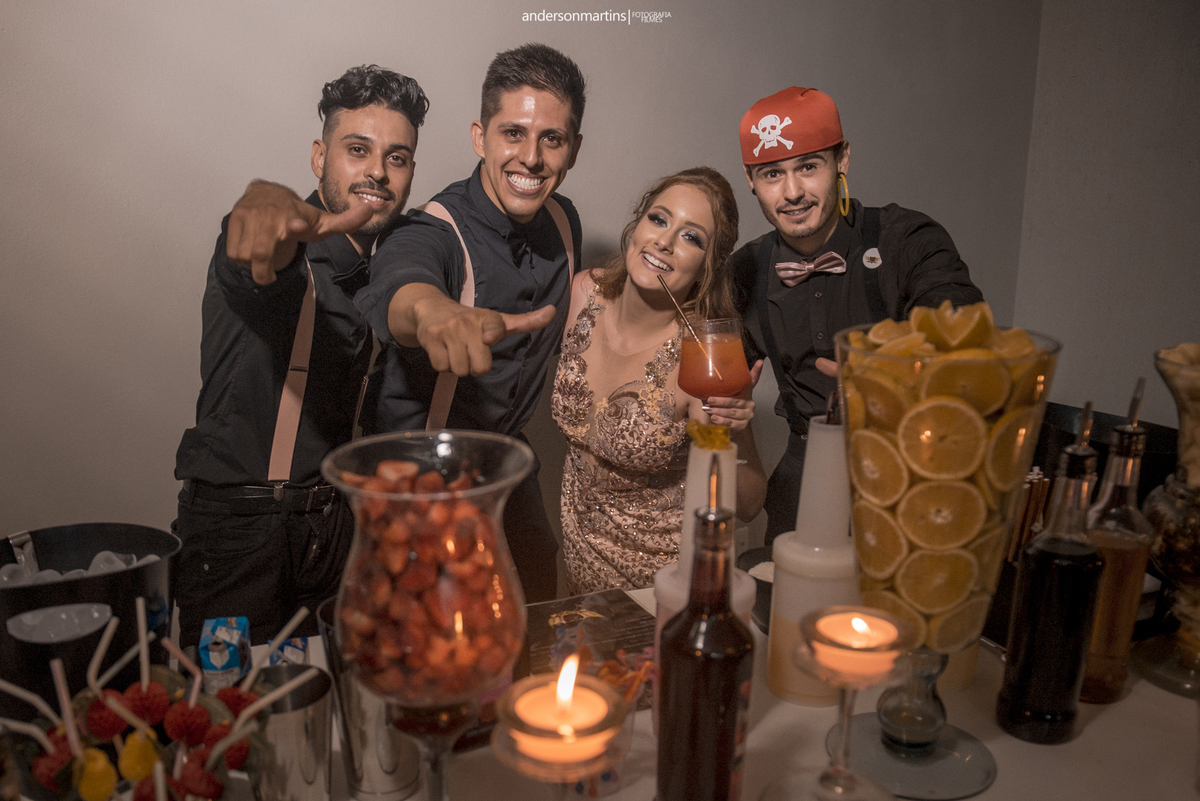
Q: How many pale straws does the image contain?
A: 12